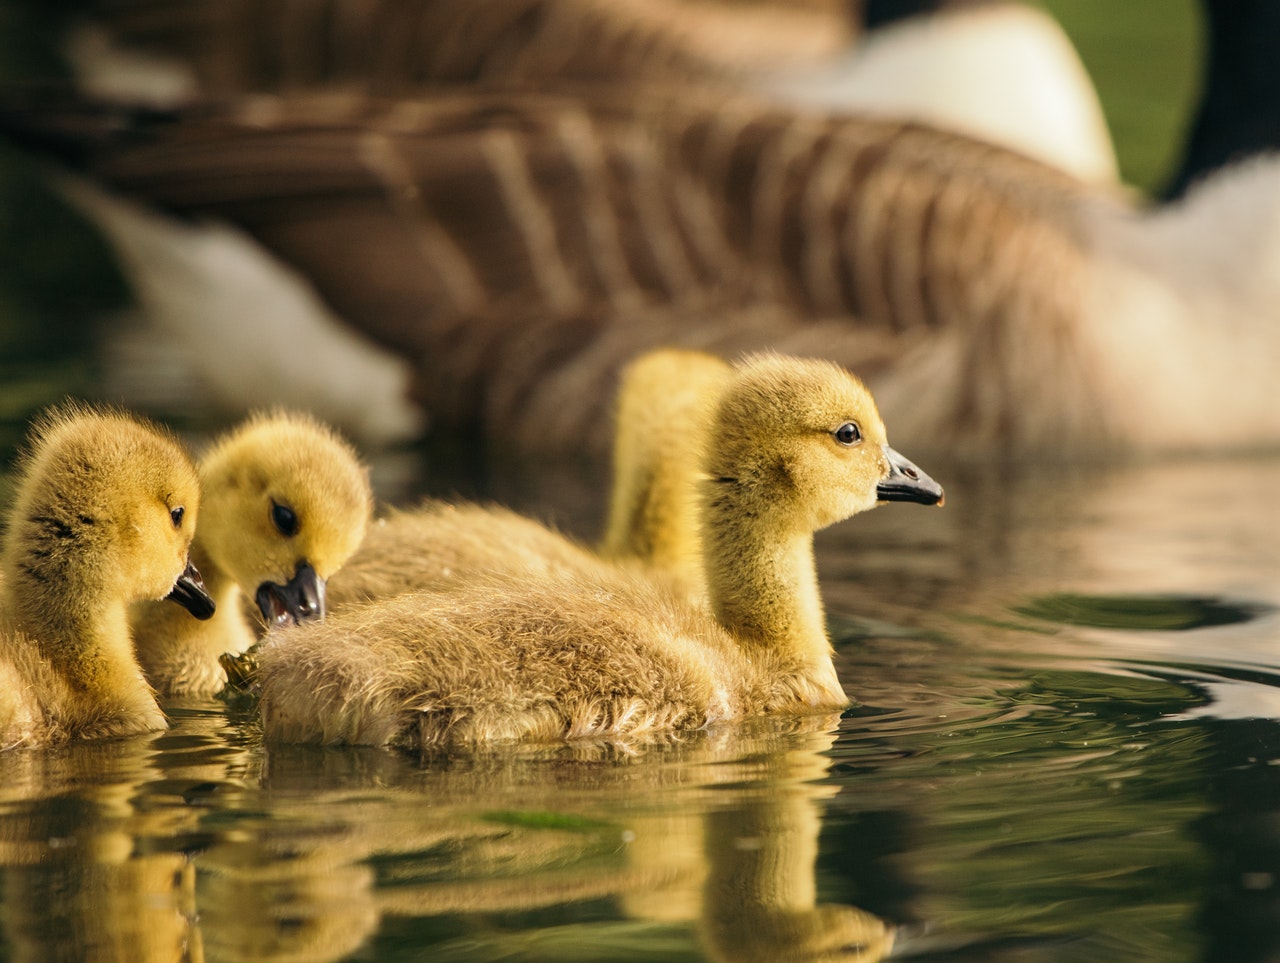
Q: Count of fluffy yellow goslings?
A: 4